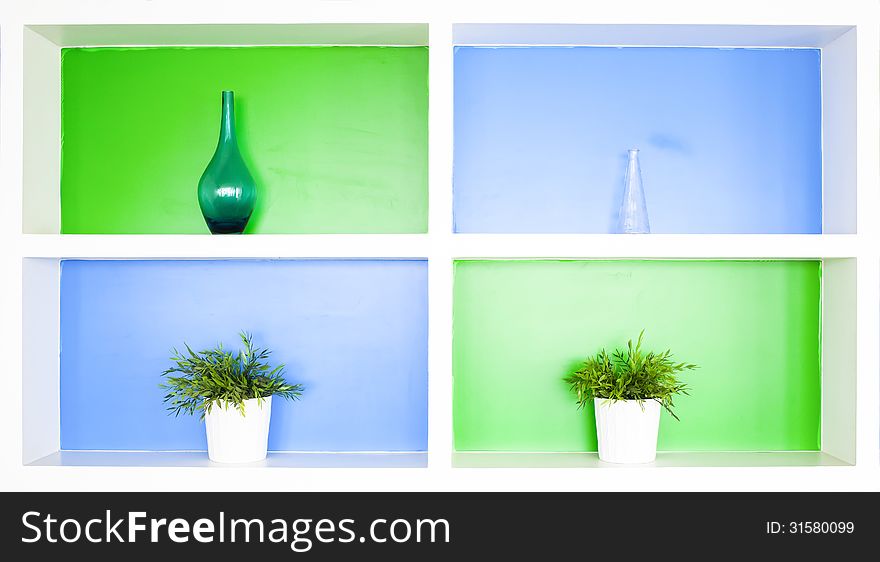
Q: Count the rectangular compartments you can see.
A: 4